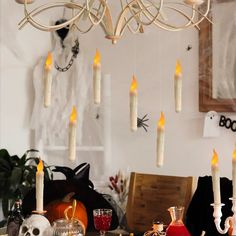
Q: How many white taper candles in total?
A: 9